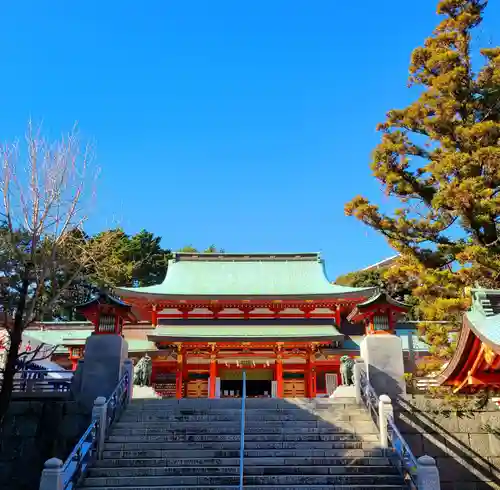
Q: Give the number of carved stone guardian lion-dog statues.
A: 2